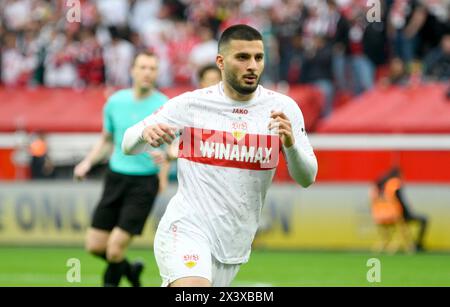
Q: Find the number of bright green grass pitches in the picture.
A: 1